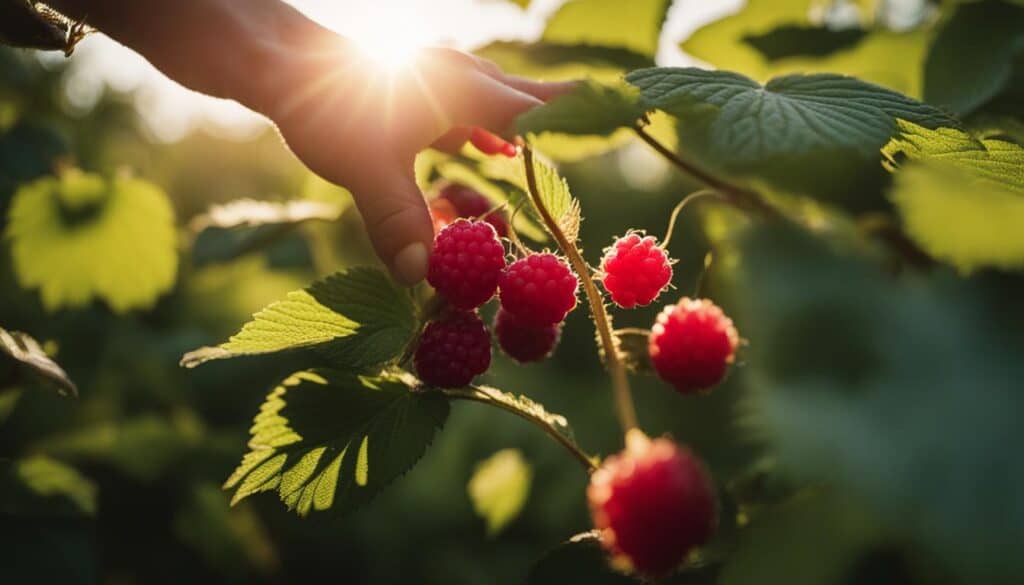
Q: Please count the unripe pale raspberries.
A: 0